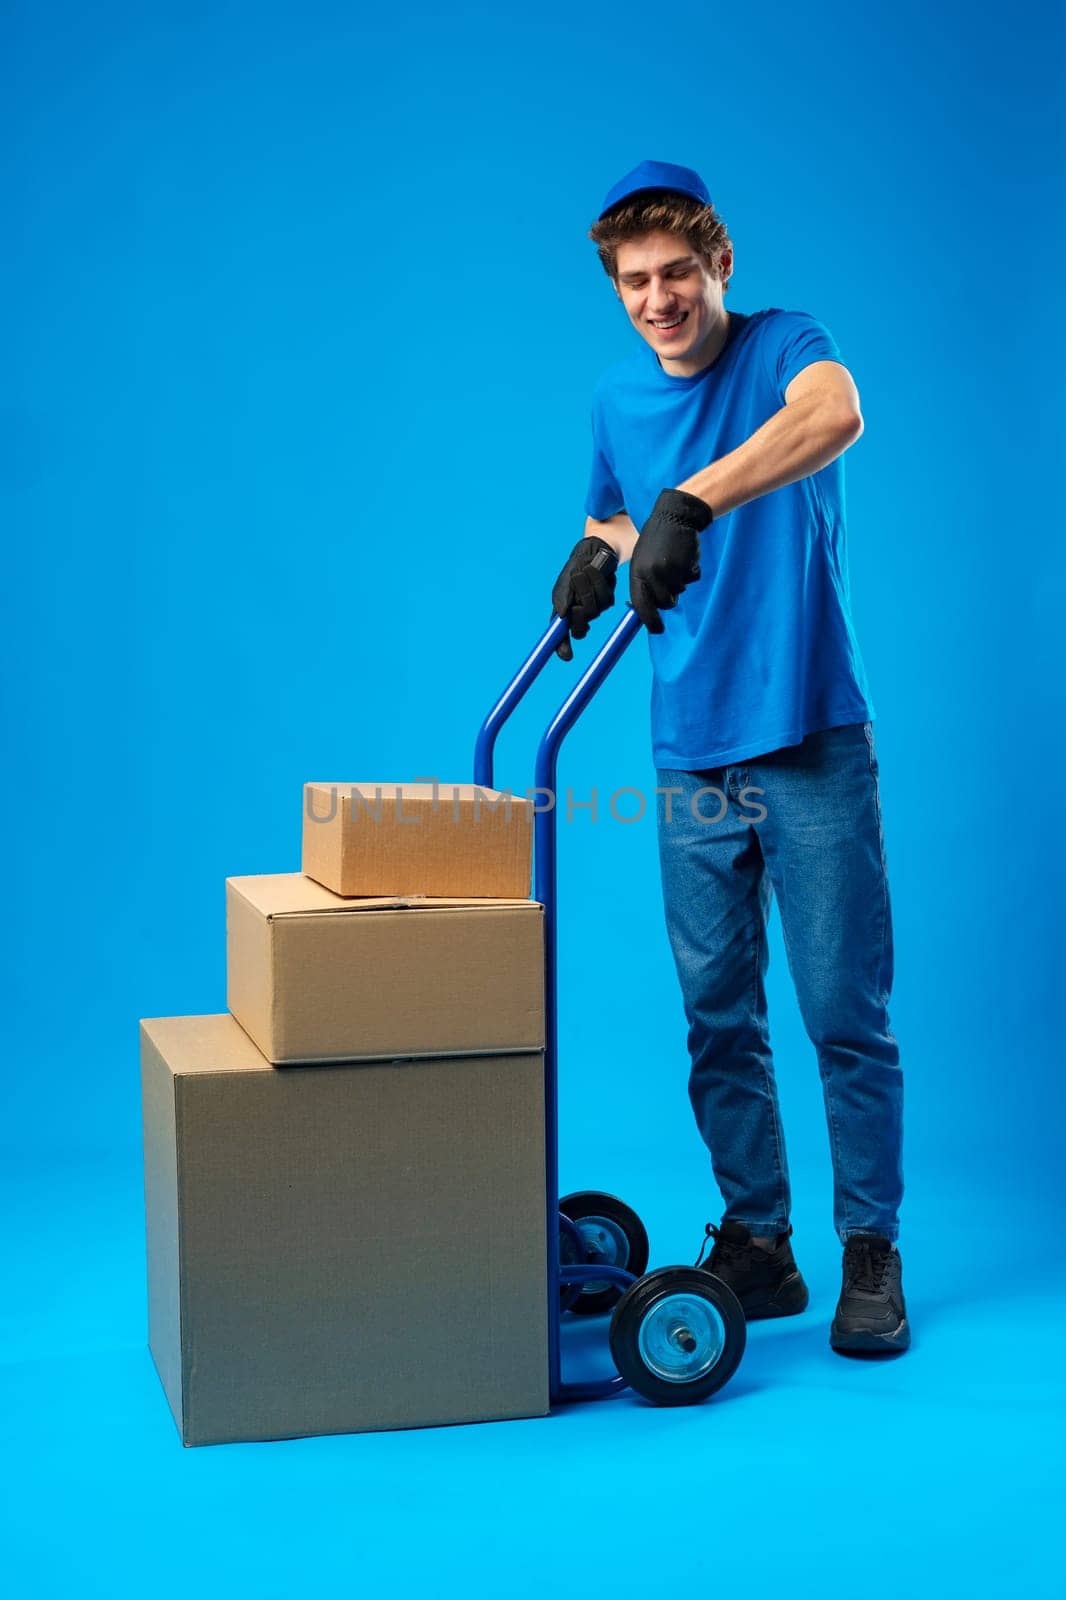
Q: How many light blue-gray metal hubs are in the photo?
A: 2